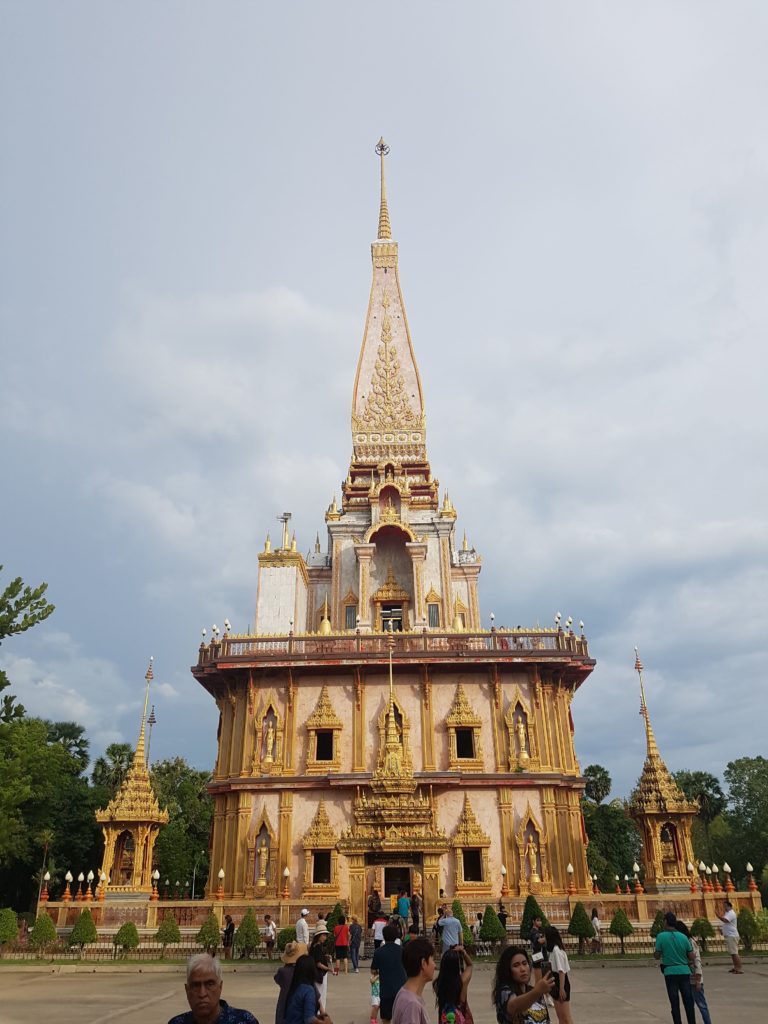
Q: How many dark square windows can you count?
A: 4